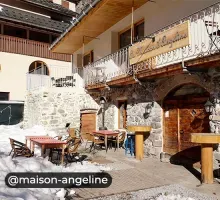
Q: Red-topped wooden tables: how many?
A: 3